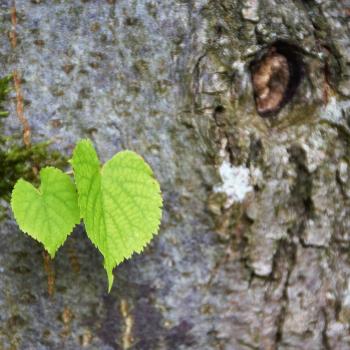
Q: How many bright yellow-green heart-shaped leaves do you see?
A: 2